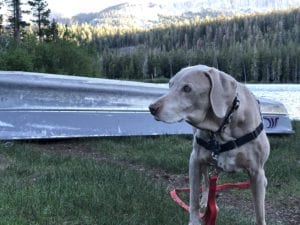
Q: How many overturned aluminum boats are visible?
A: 1